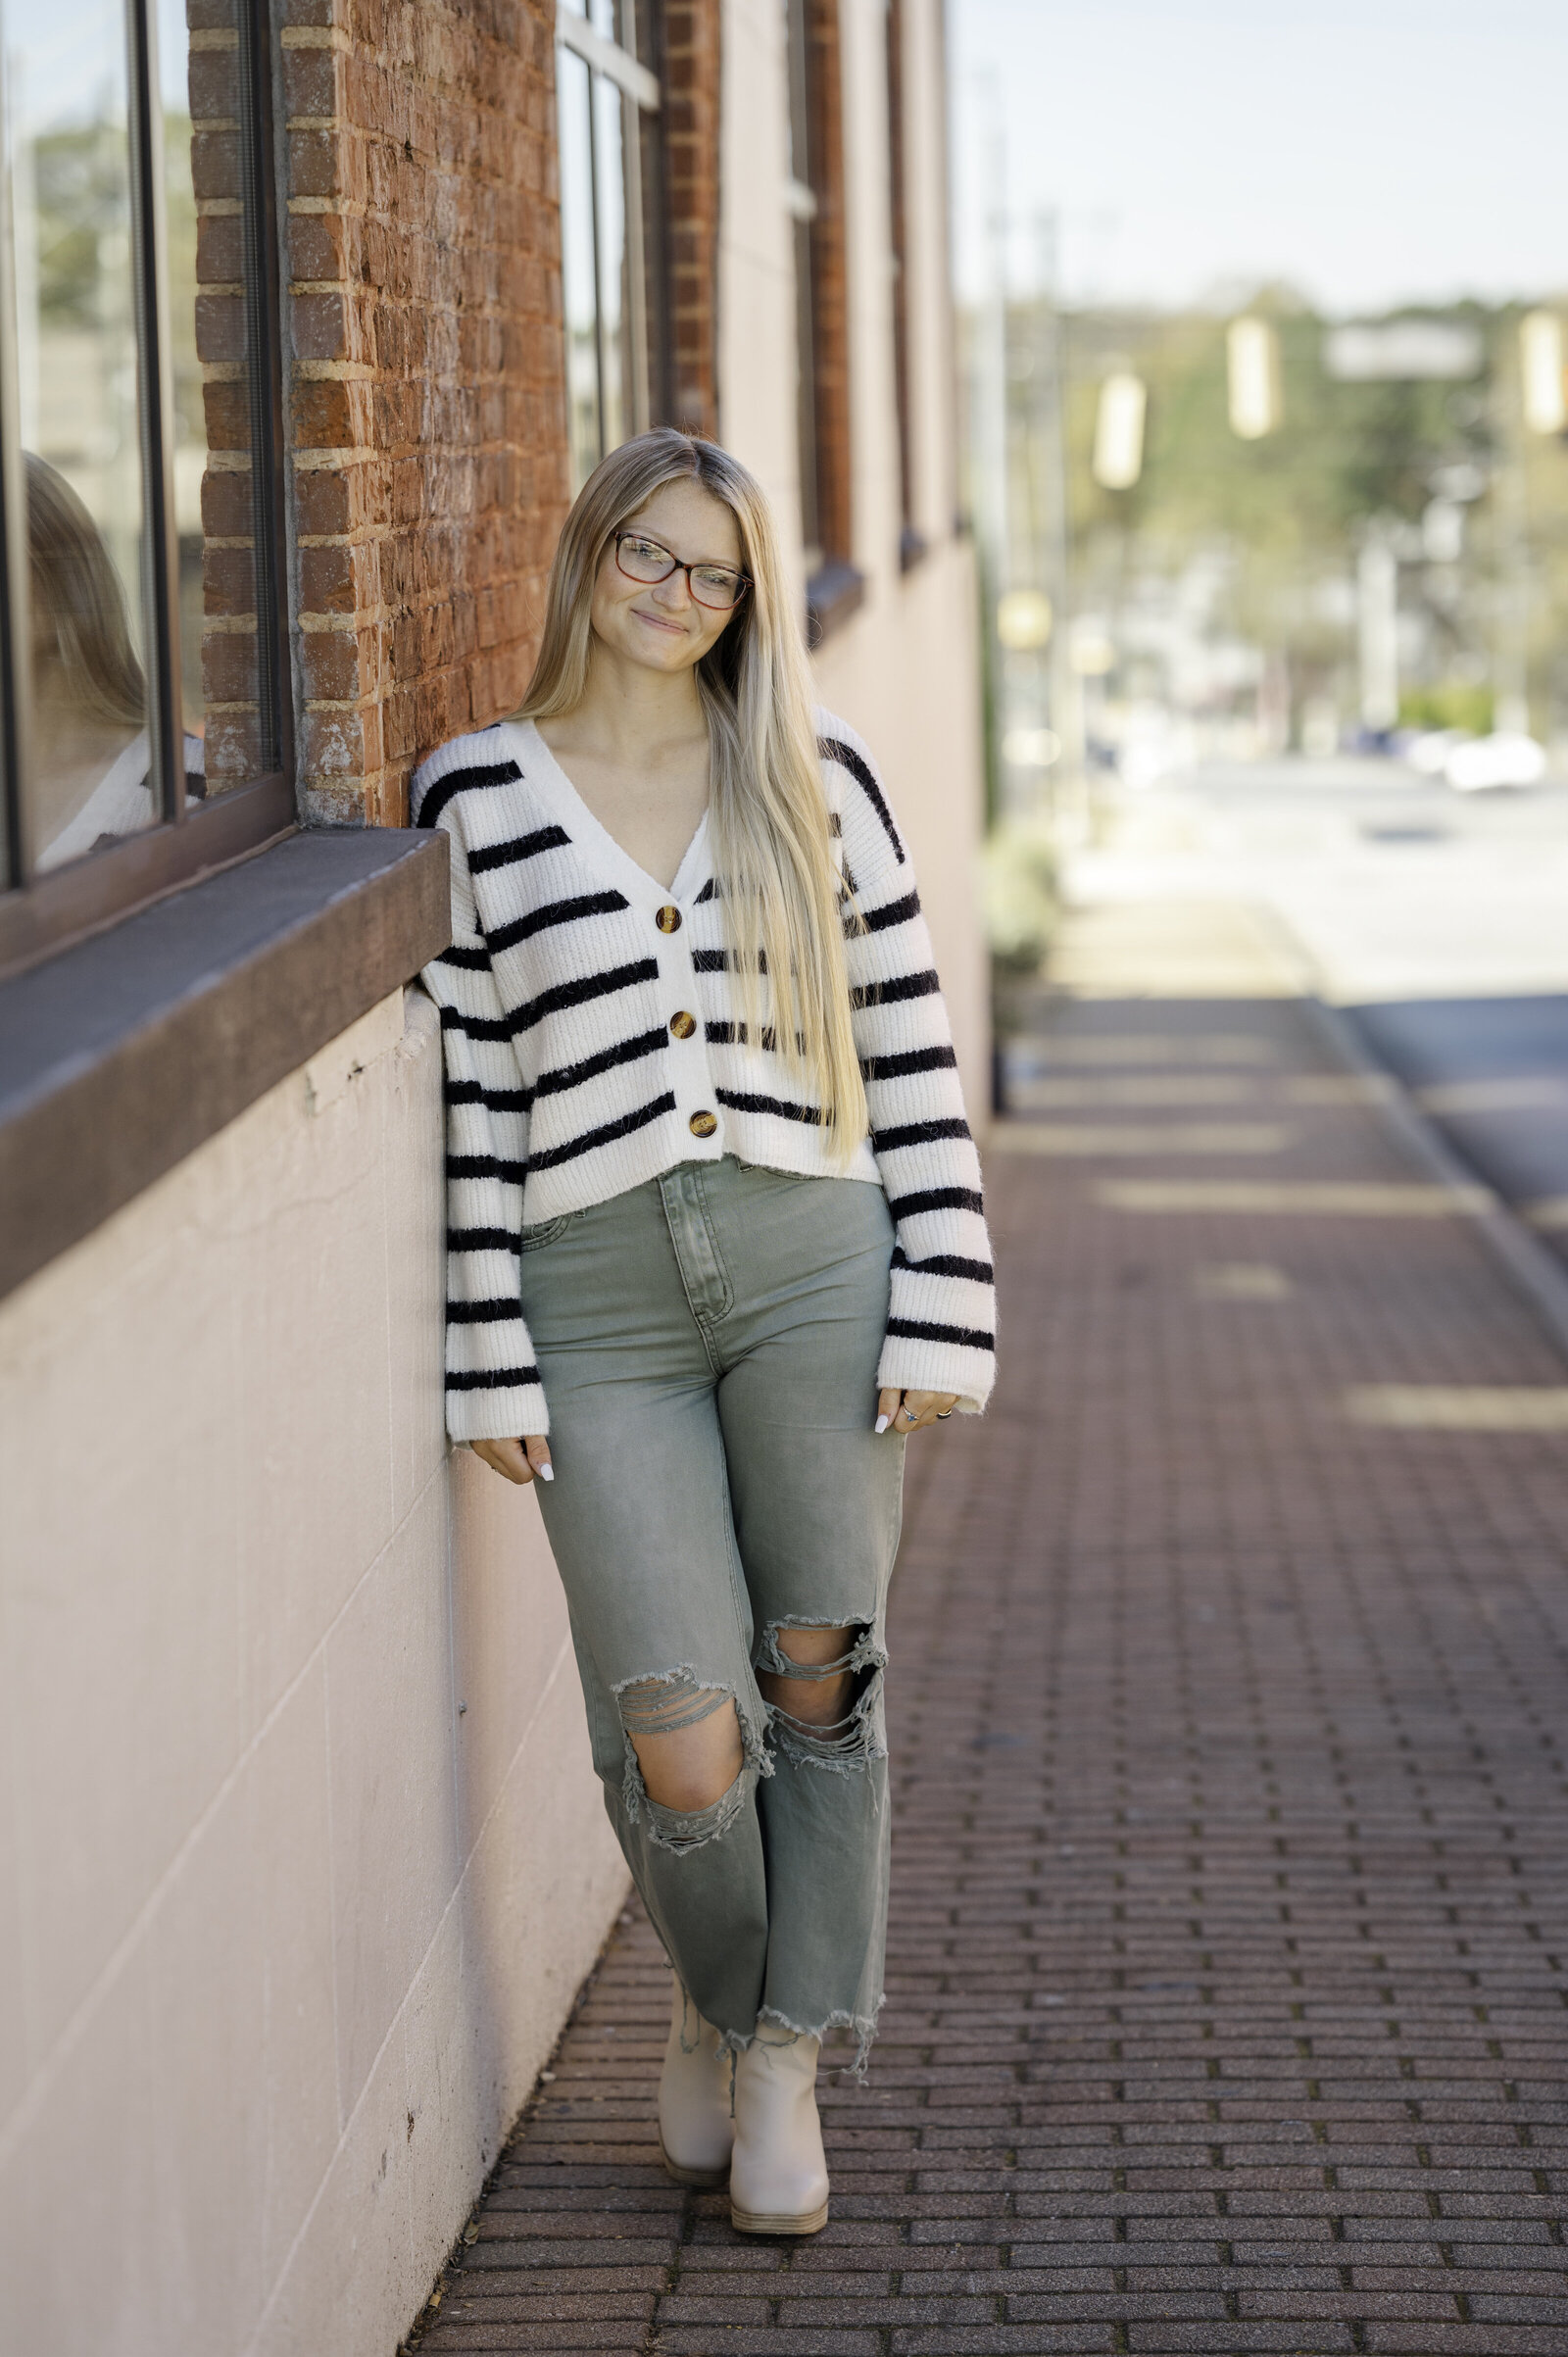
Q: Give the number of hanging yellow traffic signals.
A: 3